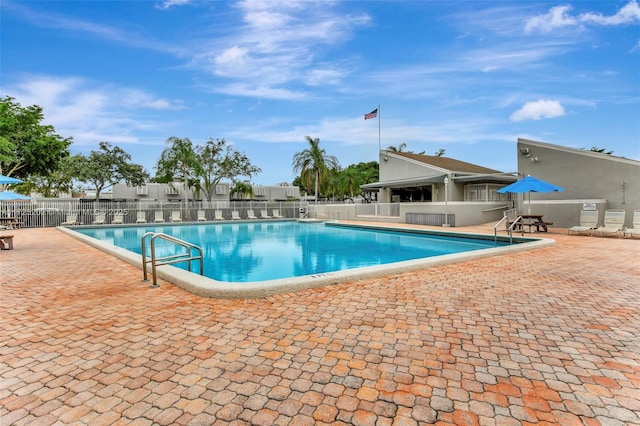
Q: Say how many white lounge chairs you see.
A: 15